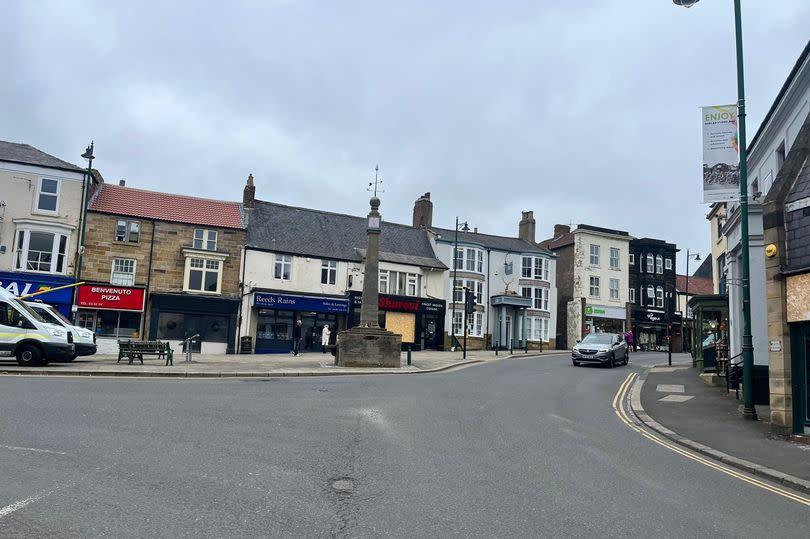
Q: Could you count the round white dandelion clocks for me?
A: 0